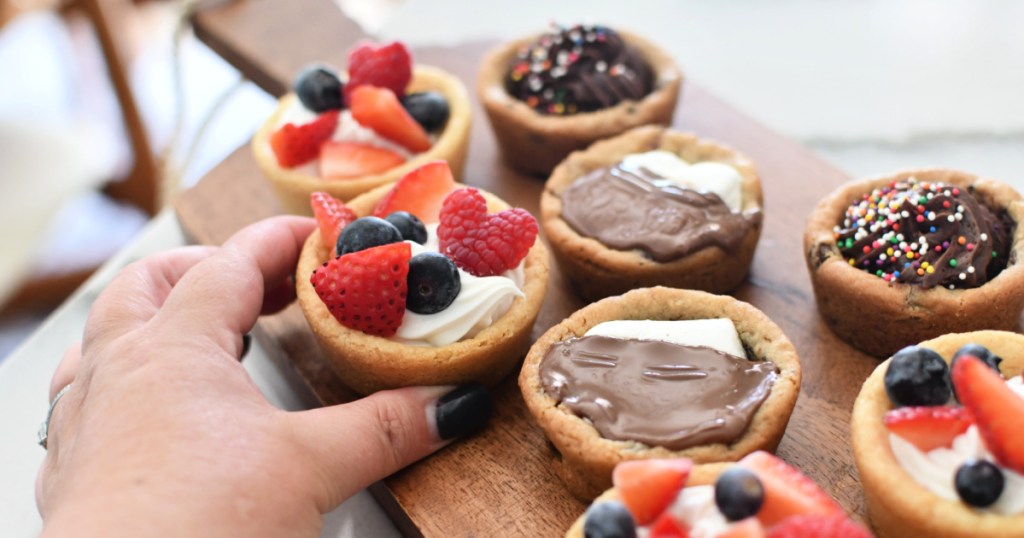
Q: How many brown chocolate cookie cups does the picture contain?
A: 4